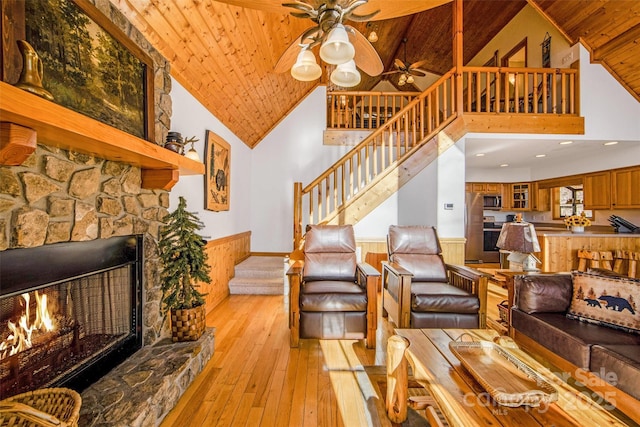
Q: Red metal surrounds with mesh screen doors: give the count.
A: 0